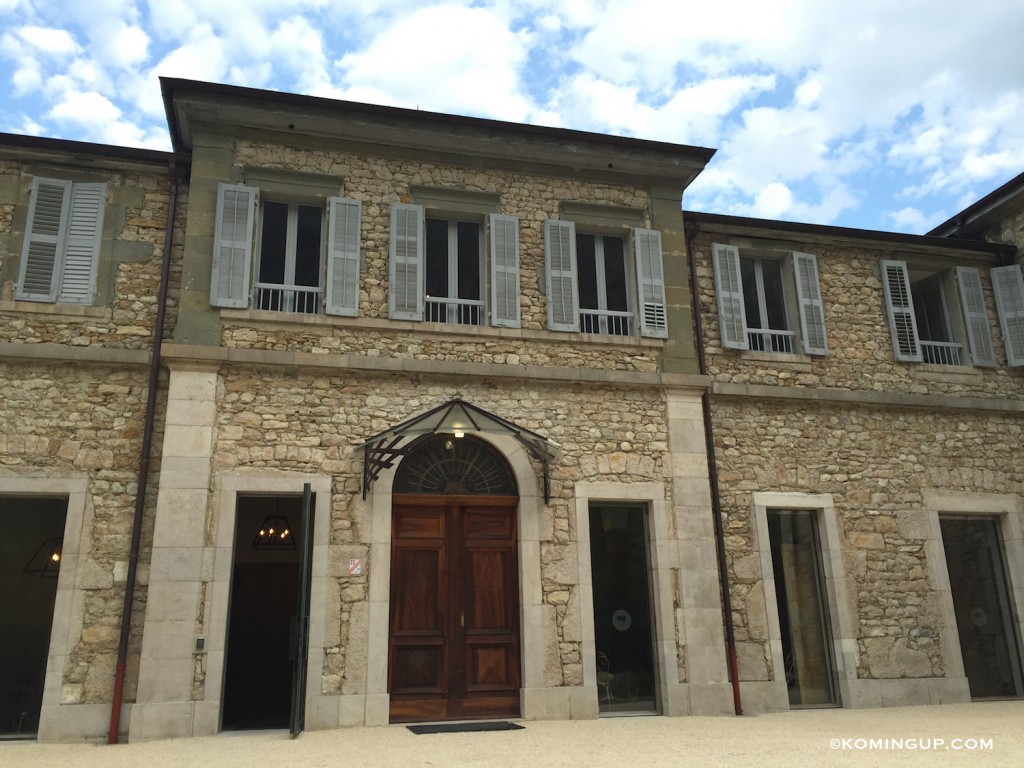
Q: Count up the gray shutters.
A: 13